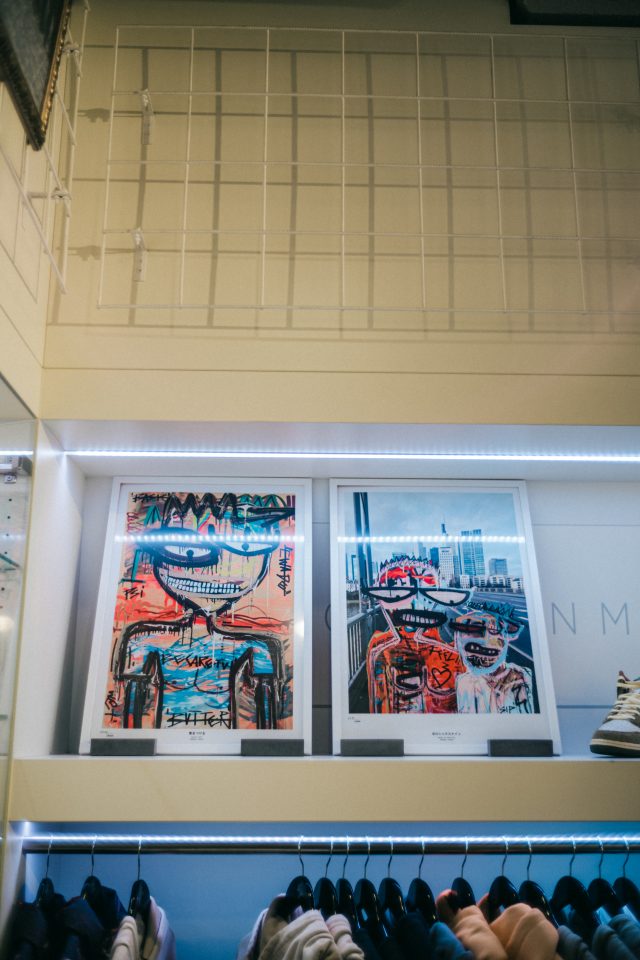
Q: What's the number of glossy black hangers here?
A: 15